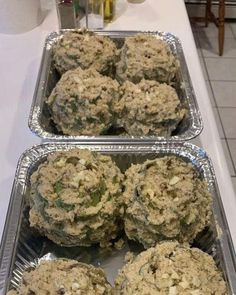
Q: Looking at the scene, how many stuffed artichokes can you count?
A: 8